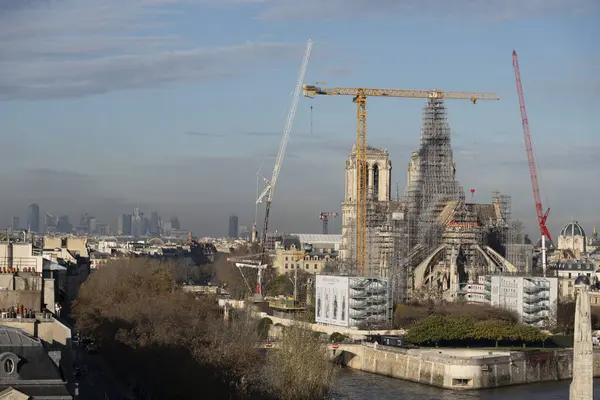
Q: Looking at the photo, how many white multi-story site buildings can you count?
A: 2